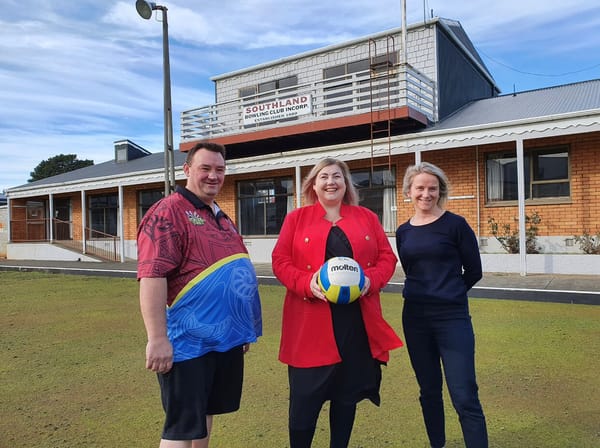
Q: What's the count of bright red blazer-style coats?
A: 1